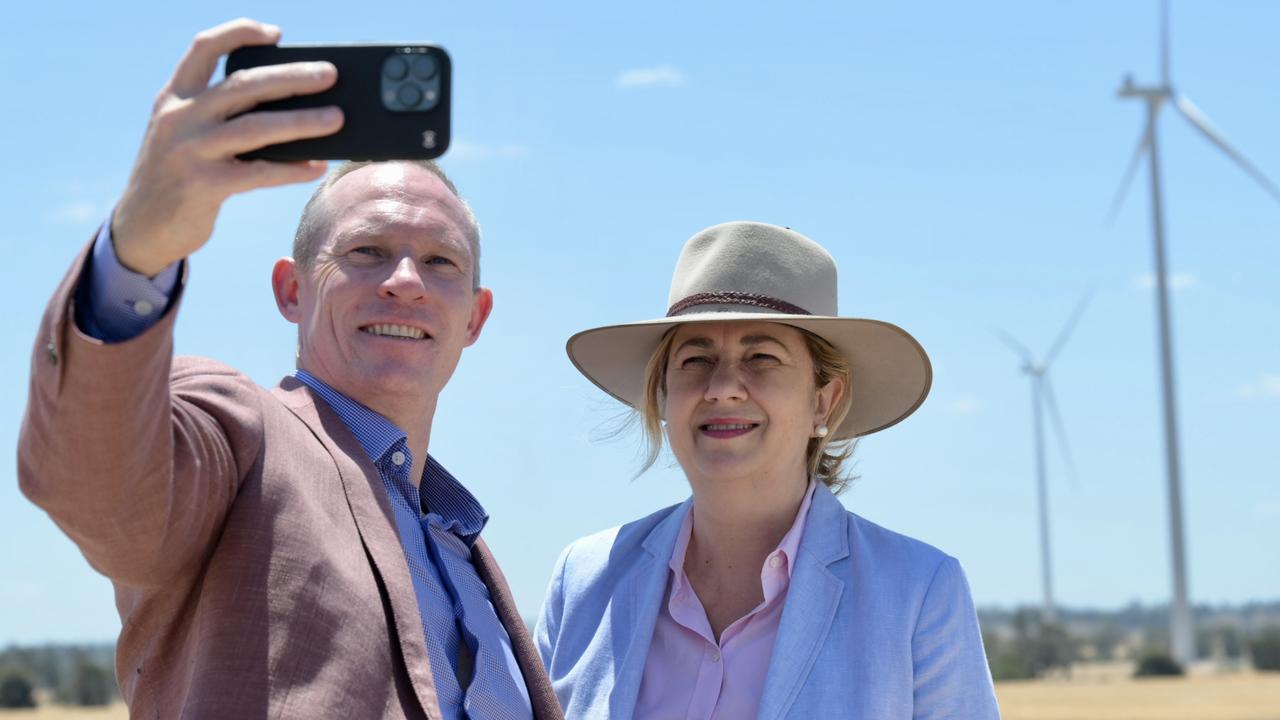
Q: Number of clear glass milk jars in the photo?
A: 0